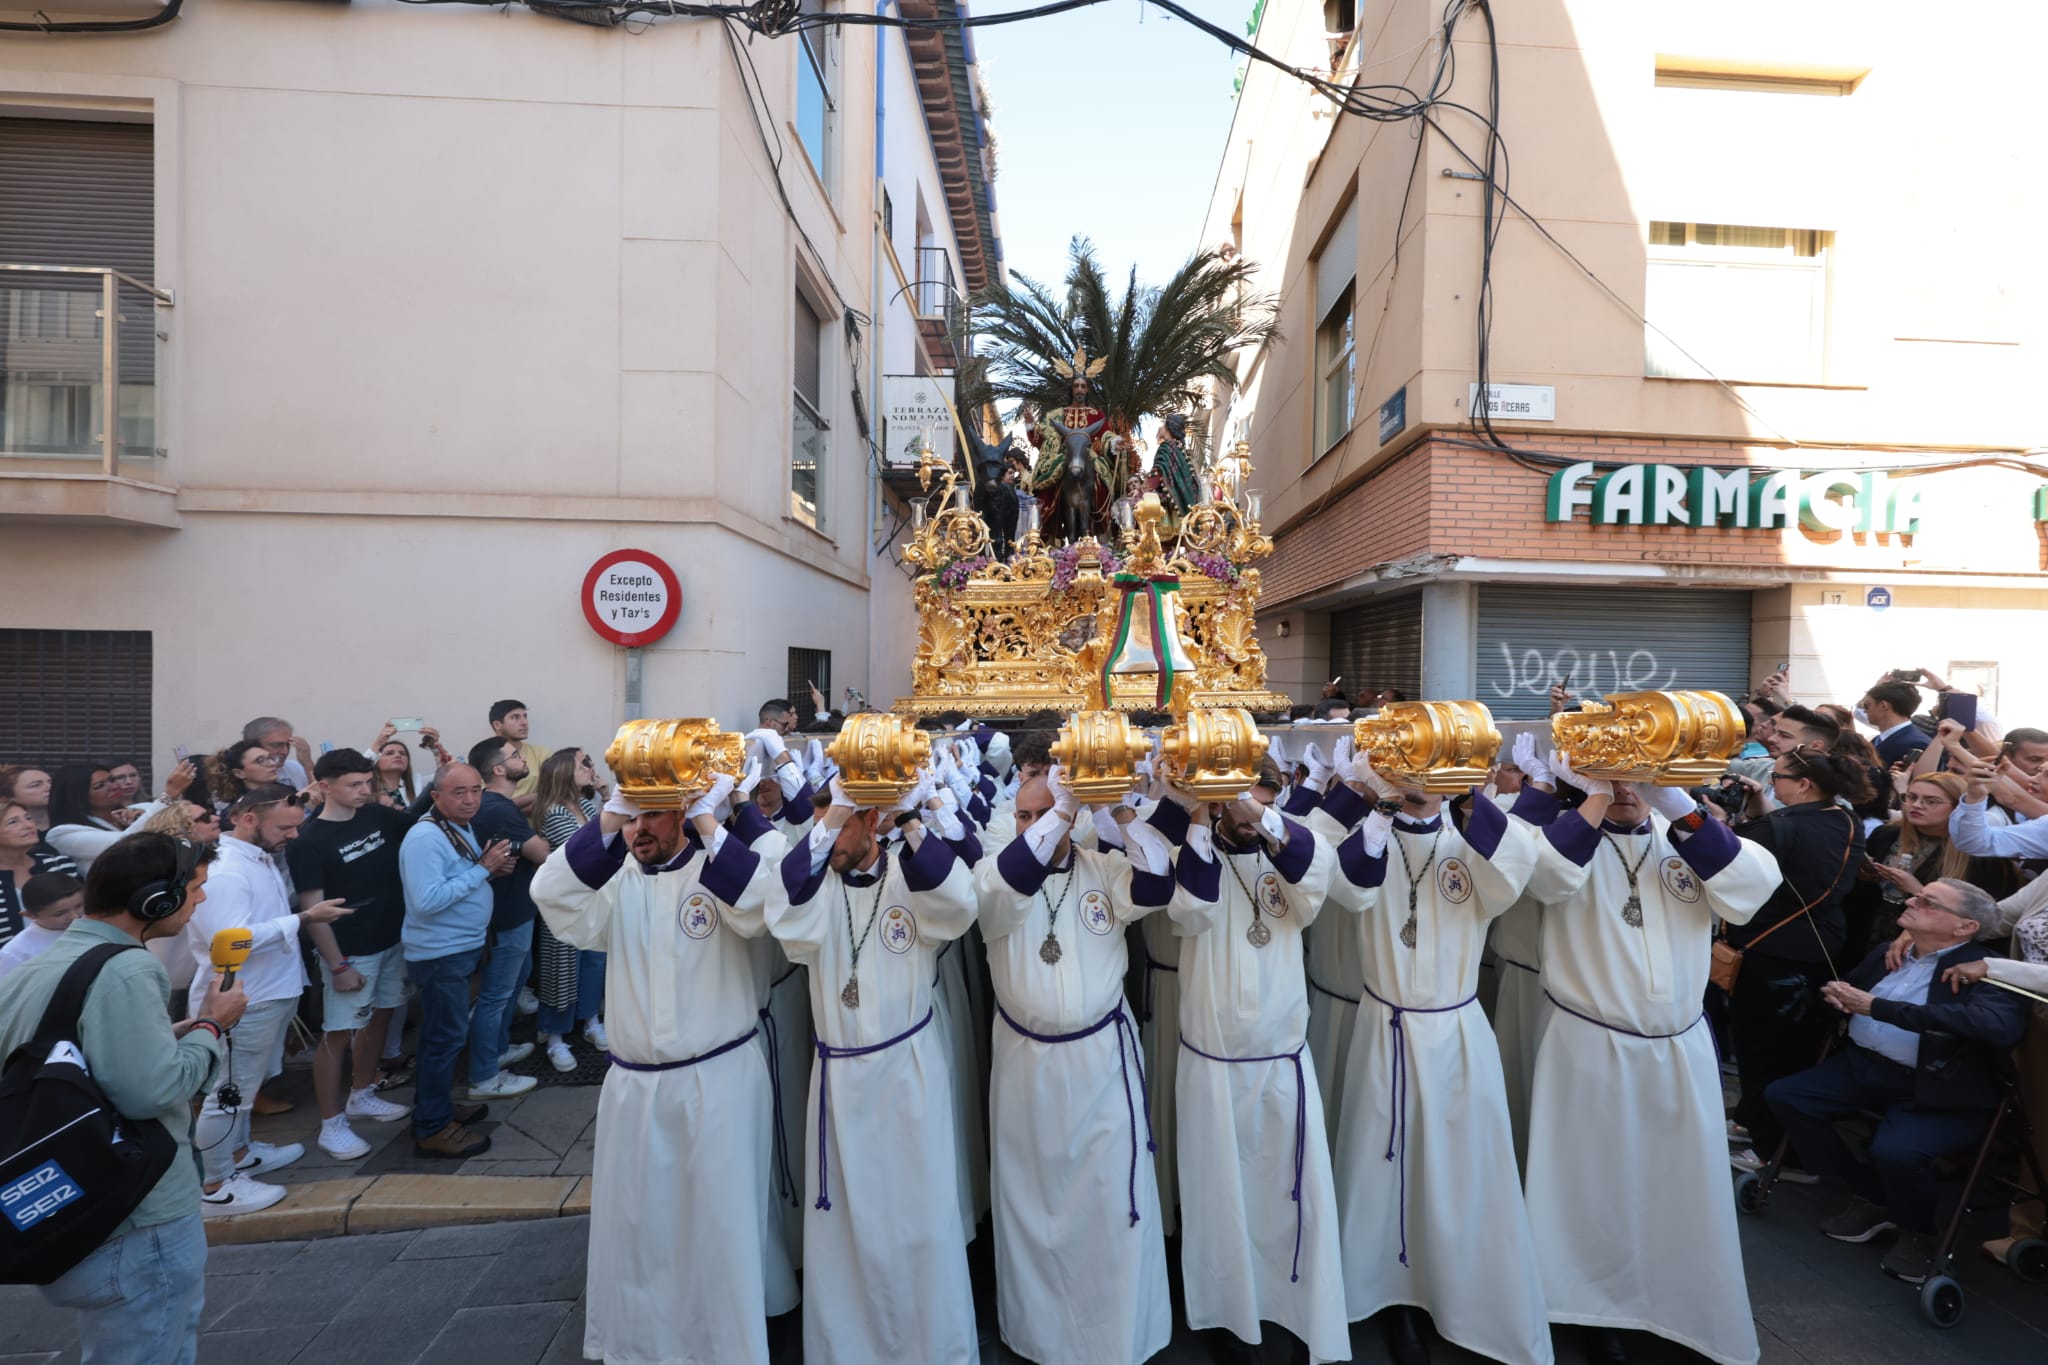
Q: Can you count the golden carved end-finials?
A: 6